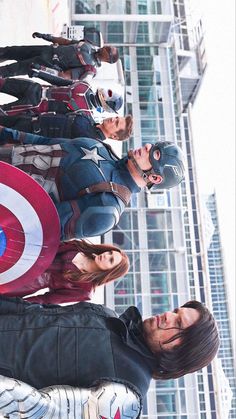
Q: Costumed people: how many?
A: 6